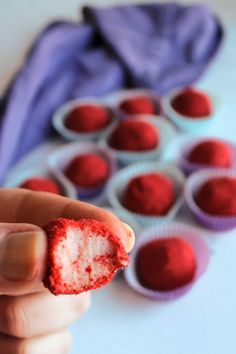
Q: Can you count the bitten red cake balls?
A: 1